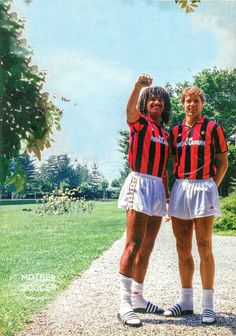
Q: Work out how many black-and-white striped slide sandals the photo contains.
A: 4